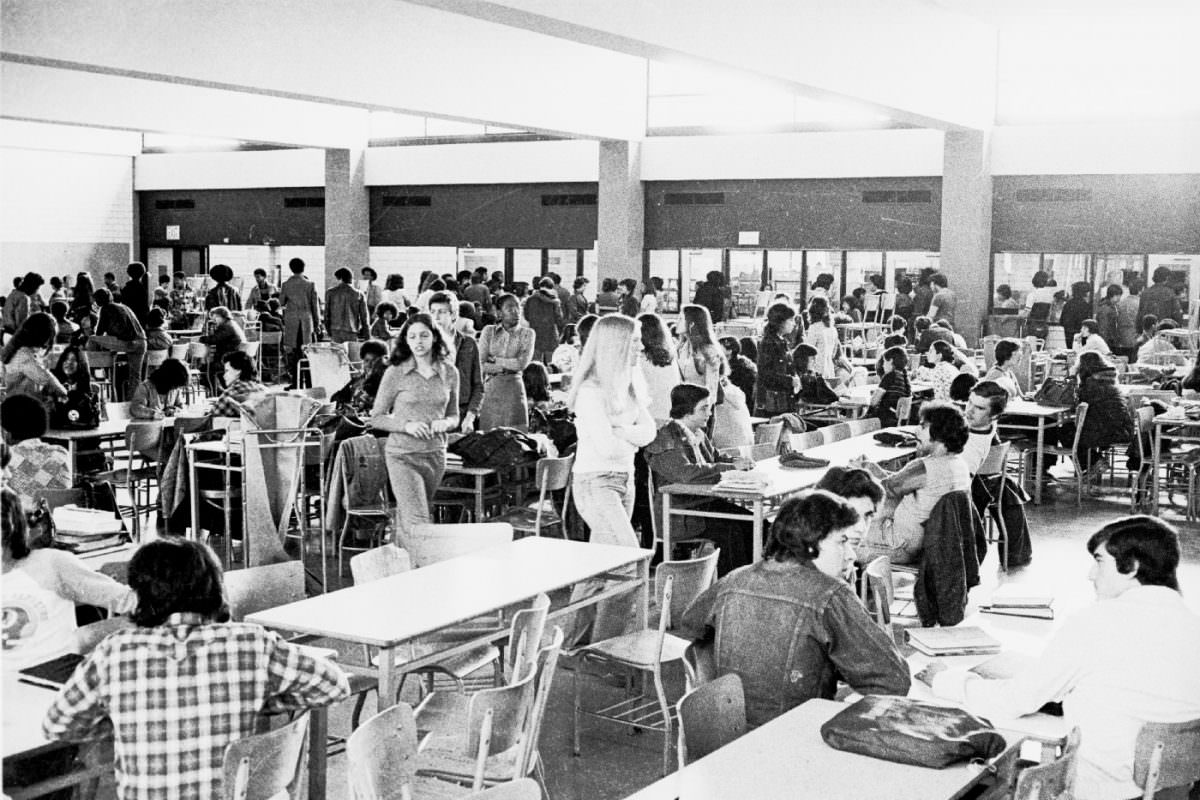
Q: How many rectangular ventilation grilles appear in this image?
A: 7